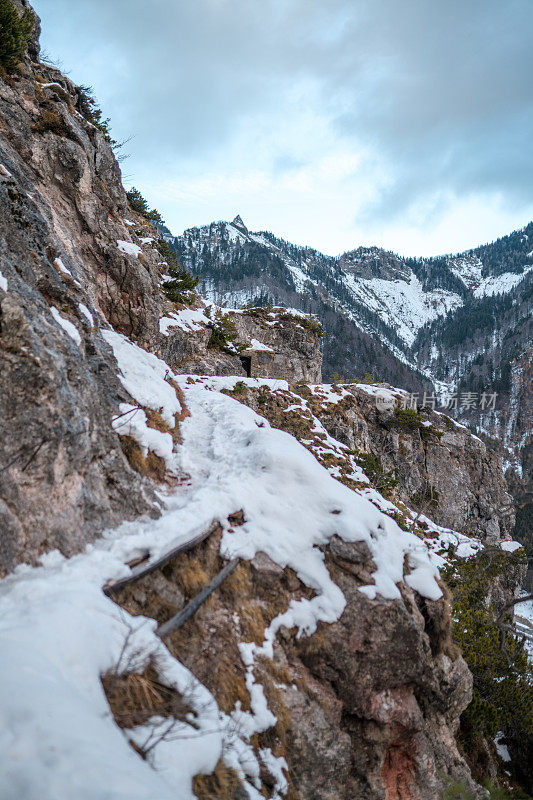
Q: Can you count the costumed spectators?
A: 0